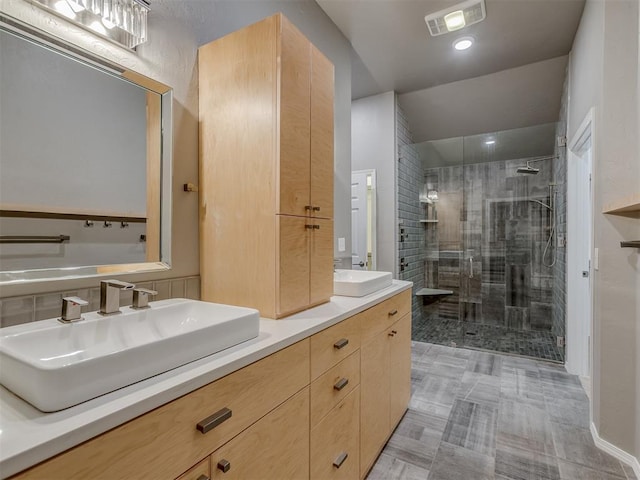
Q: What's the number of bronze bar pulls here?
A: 5